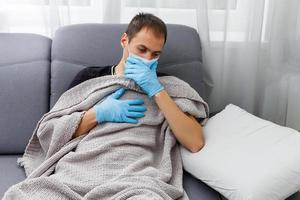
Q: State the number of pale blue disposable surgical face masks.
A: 1